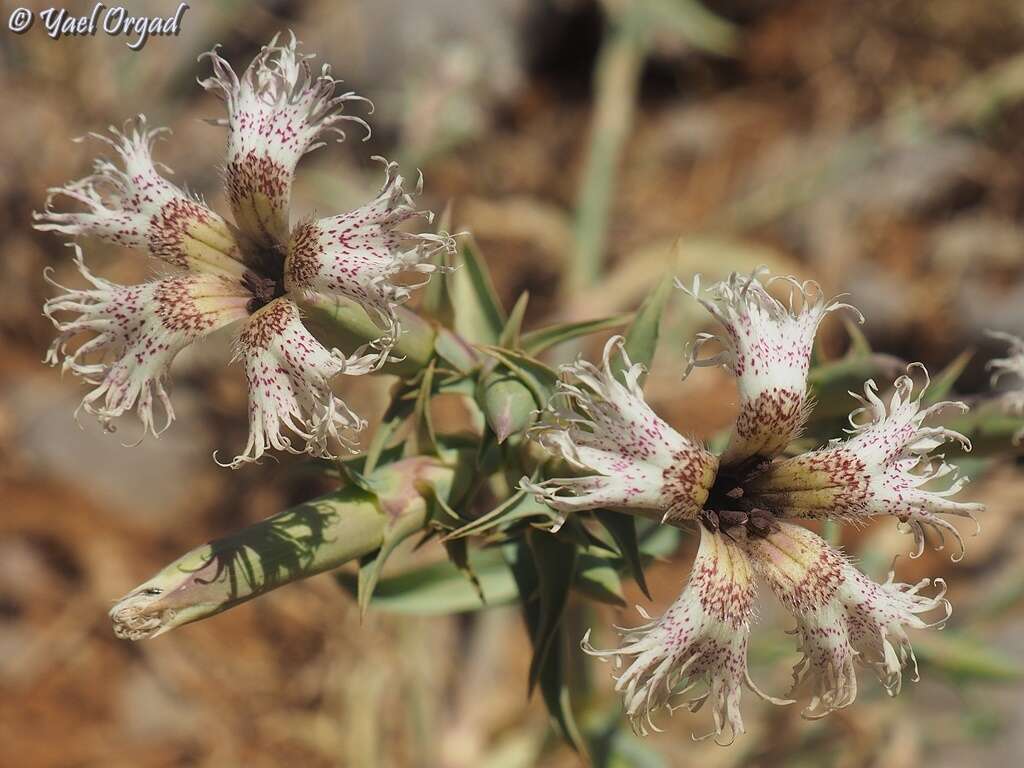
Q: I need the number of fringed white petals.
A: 10